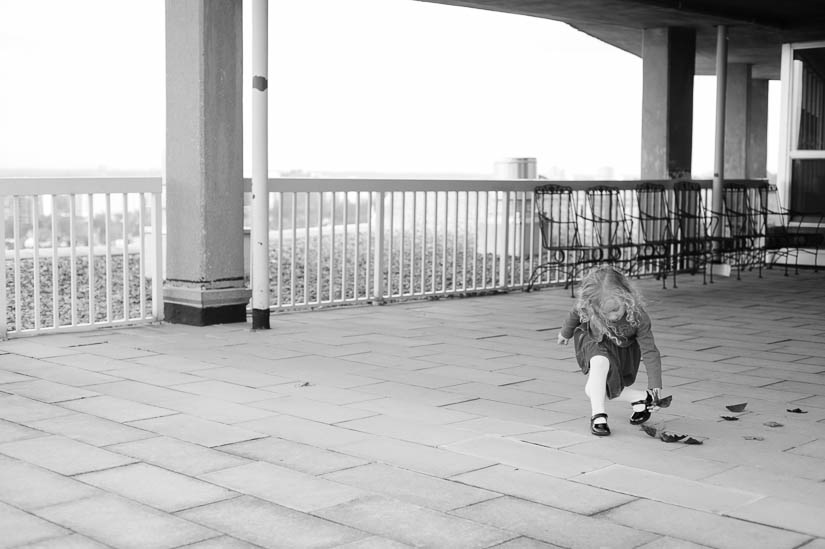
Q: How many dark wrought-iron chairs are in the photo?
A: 6